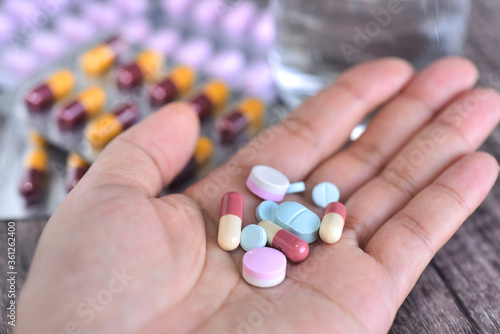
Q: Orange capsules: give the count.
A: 11